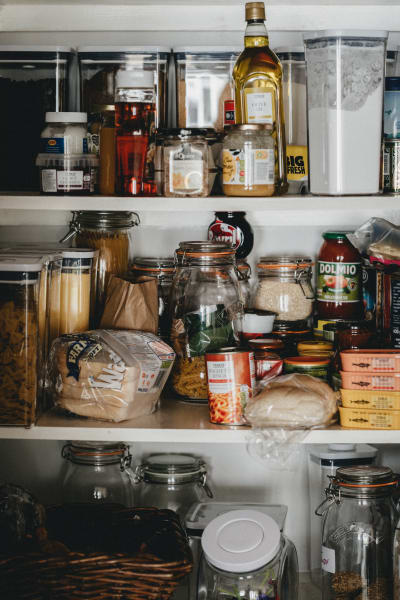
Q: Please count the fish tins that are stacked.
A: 4